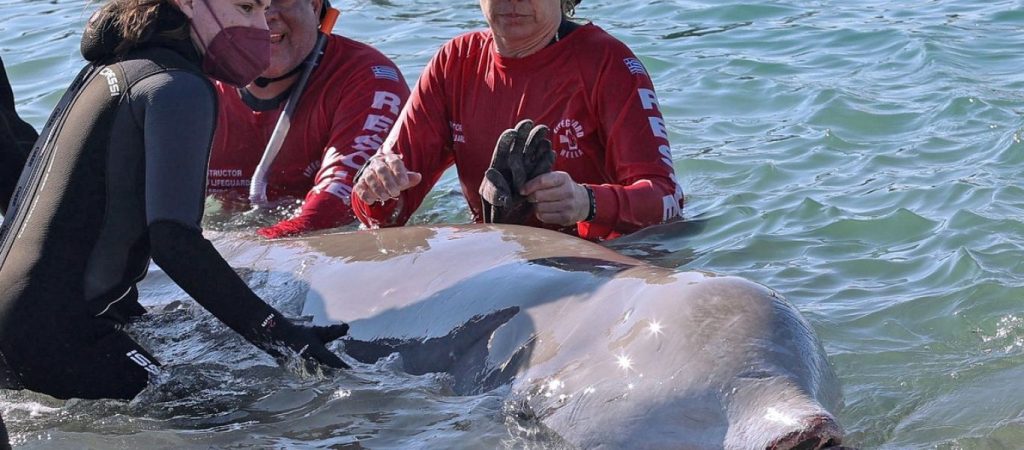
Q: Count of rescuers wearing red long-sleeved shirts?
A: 2